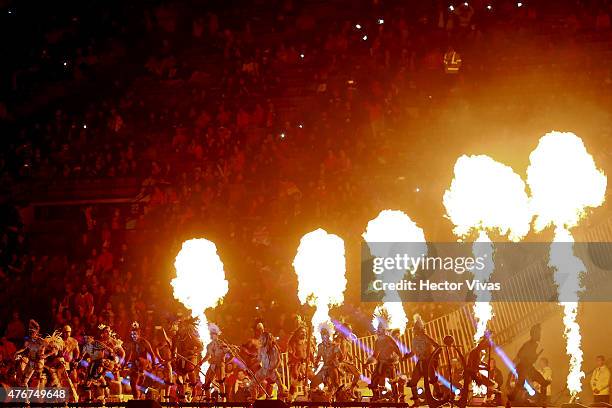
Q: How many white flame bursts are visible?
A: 5